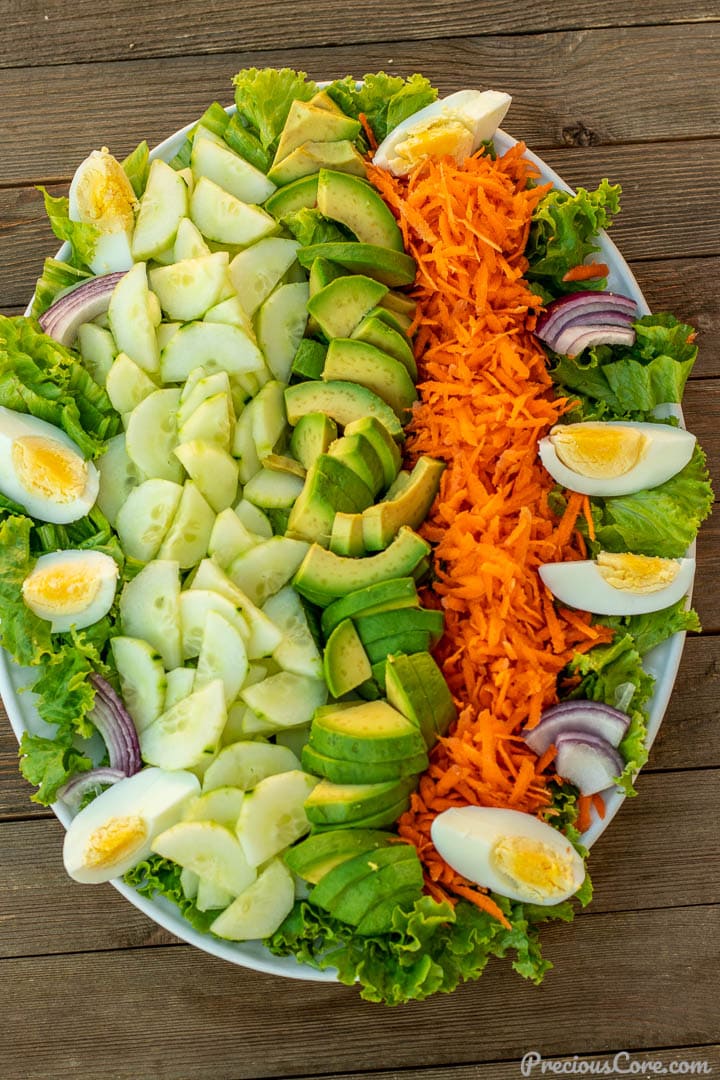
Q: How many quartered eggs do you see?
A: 8